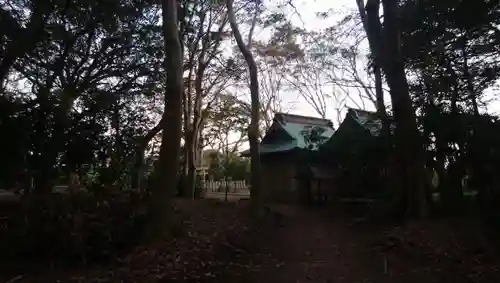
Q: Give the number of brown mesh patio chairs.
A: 0